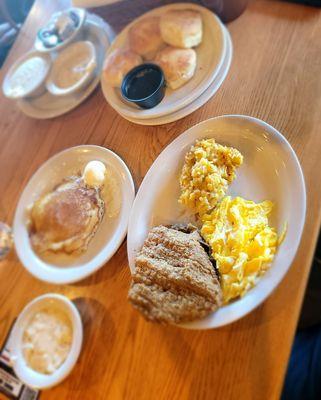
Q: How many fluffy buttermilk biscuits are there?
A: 4